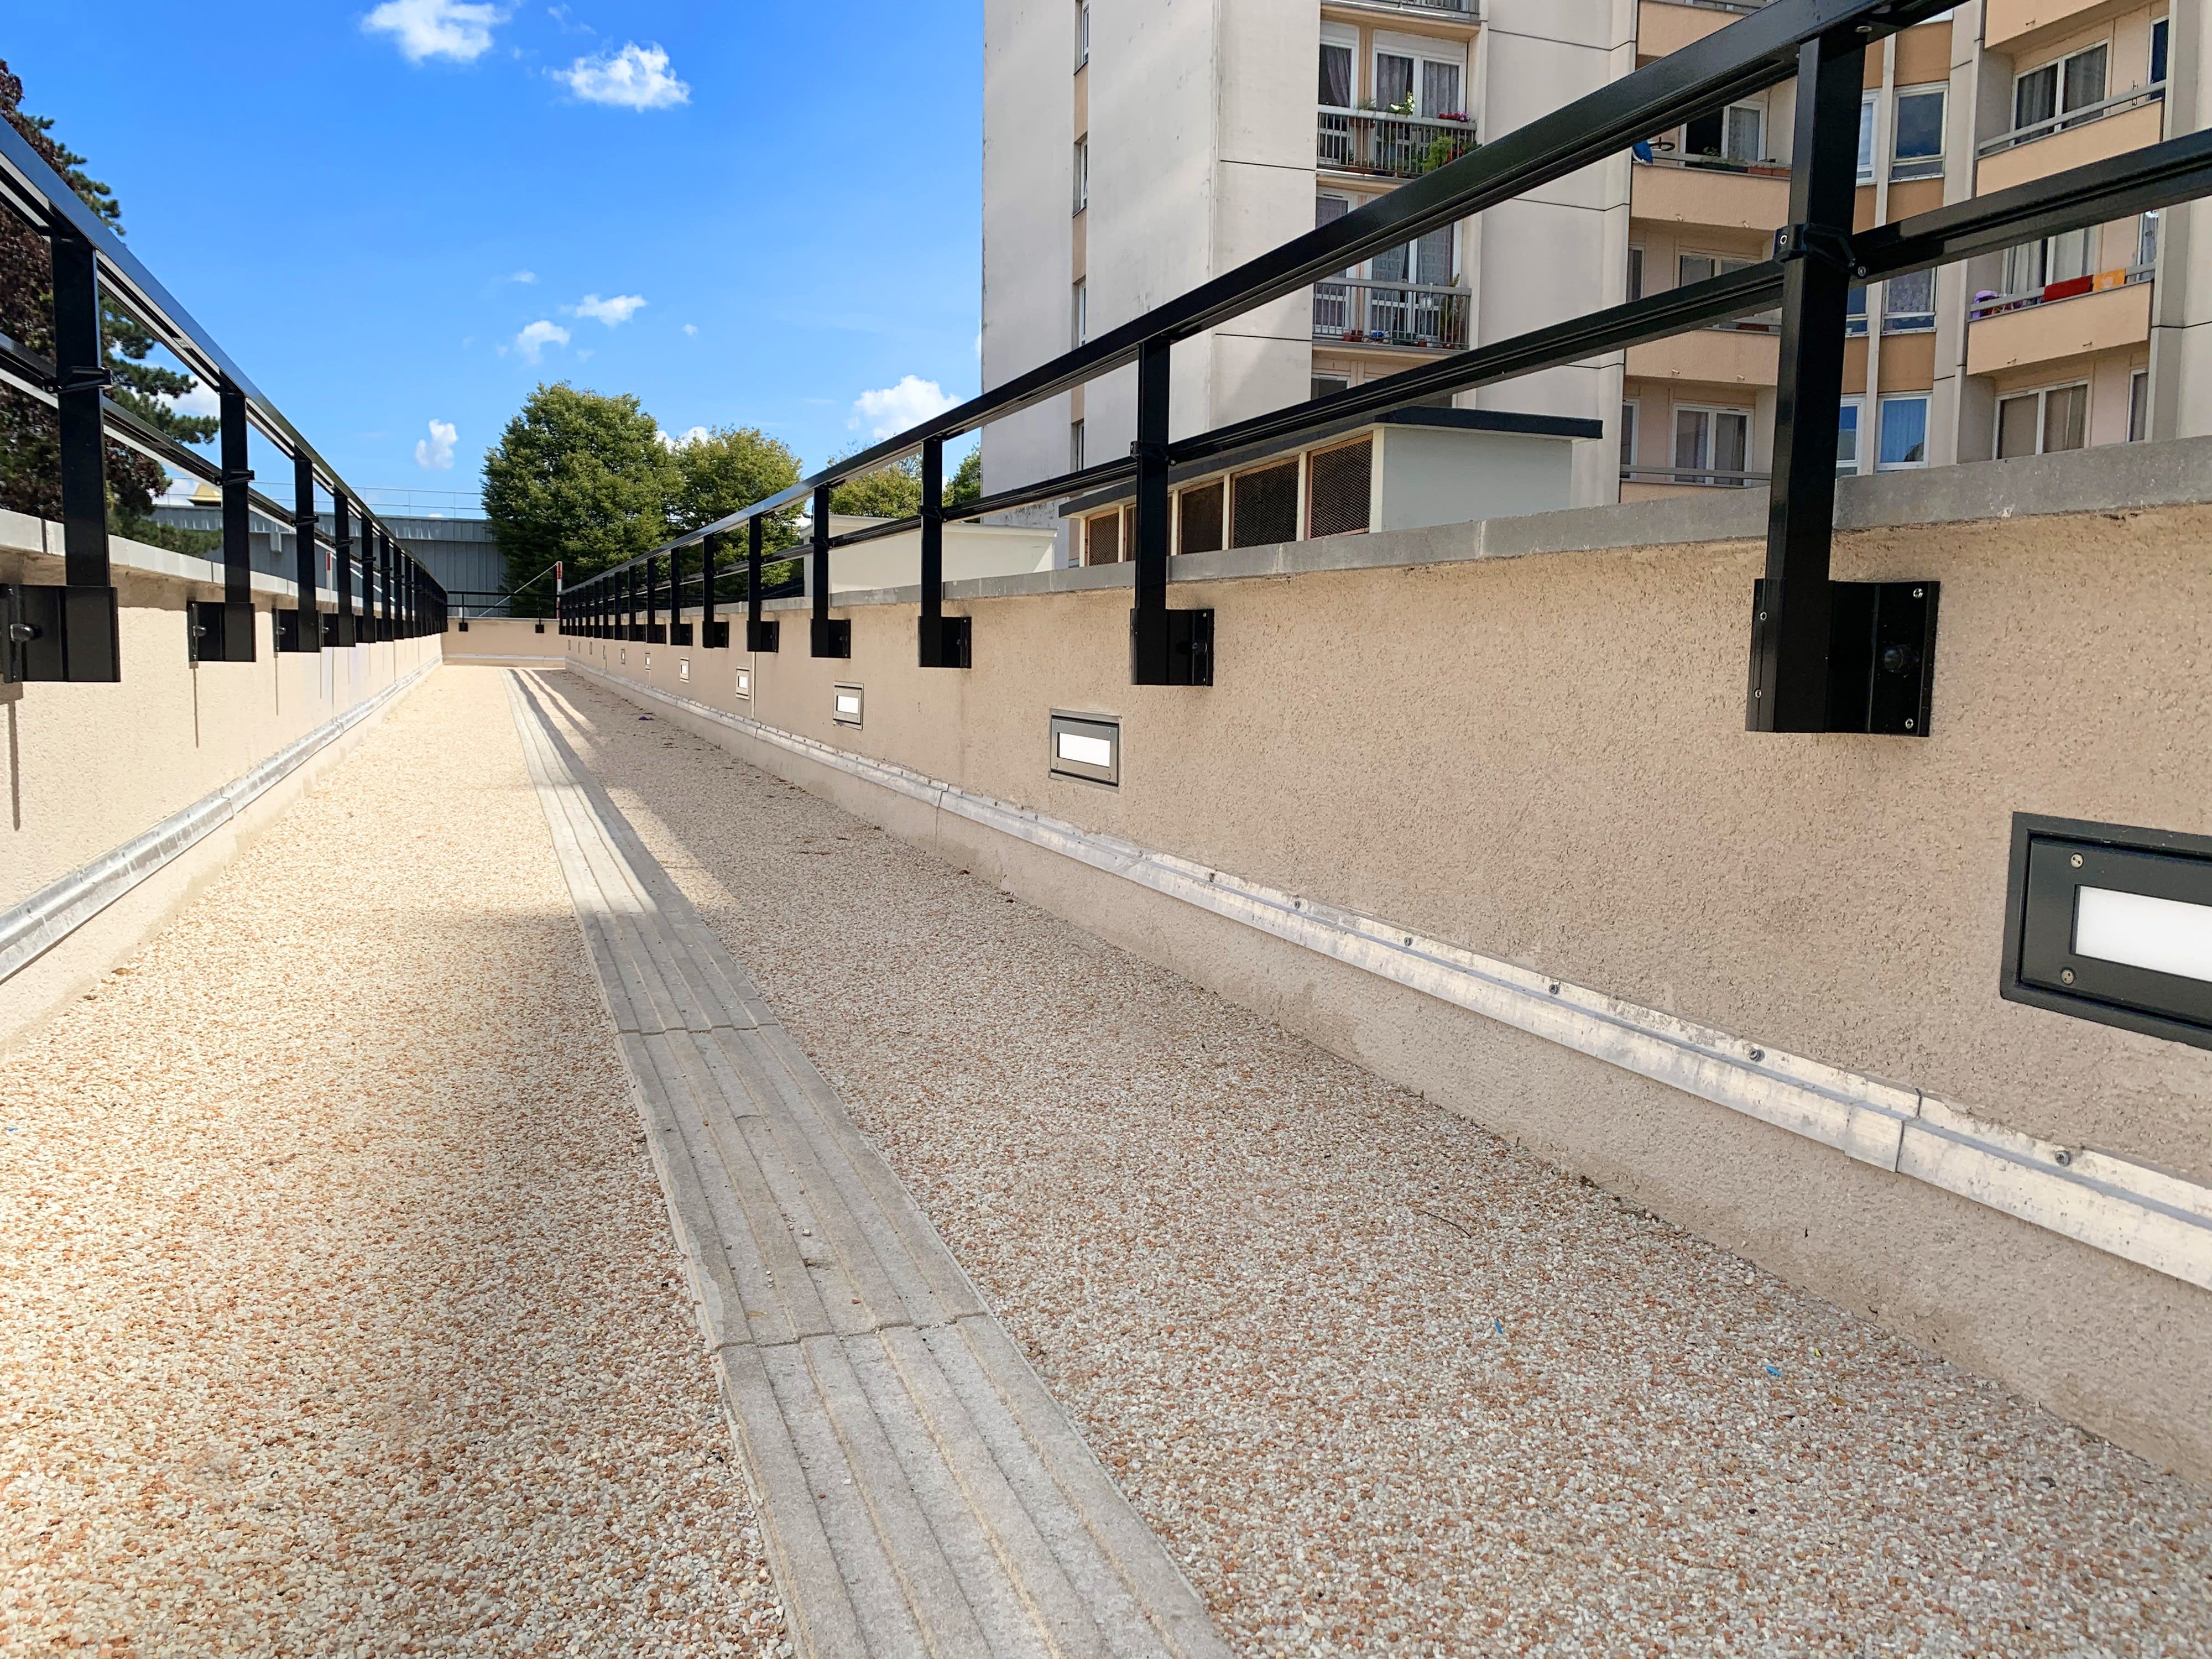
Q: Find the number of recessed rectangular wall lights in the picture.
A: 11